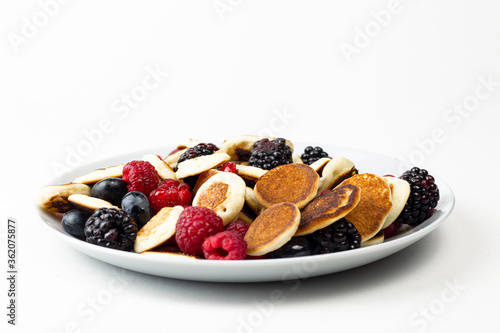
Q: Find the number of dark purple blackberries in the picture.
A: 6